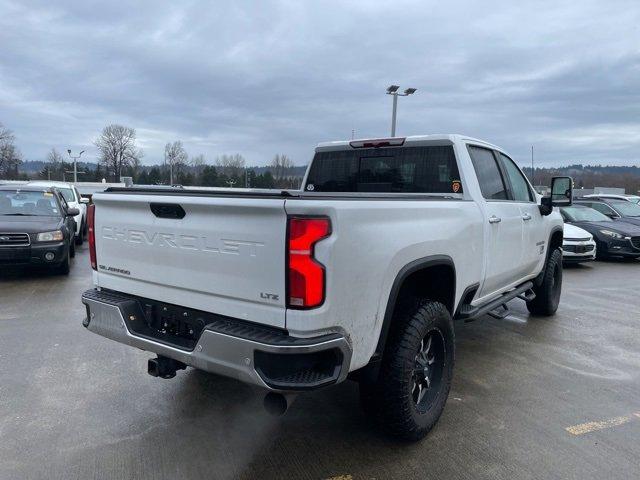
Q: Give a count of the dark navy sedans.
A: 1